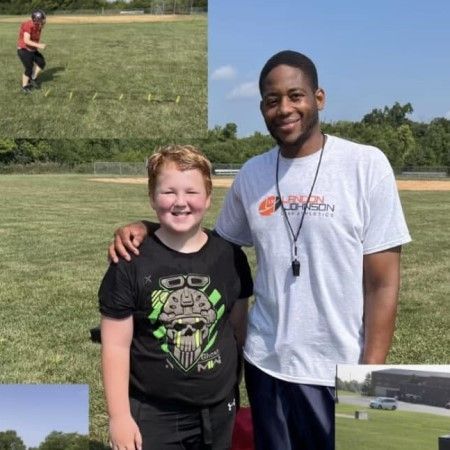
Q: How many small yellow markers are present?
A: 6